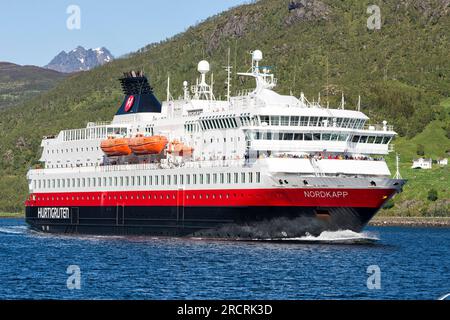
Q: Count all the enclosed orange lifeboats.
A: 2